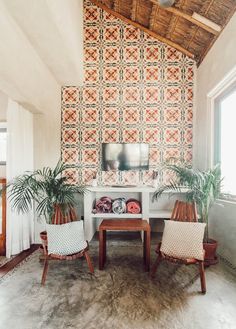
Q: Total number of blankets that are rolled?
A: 3